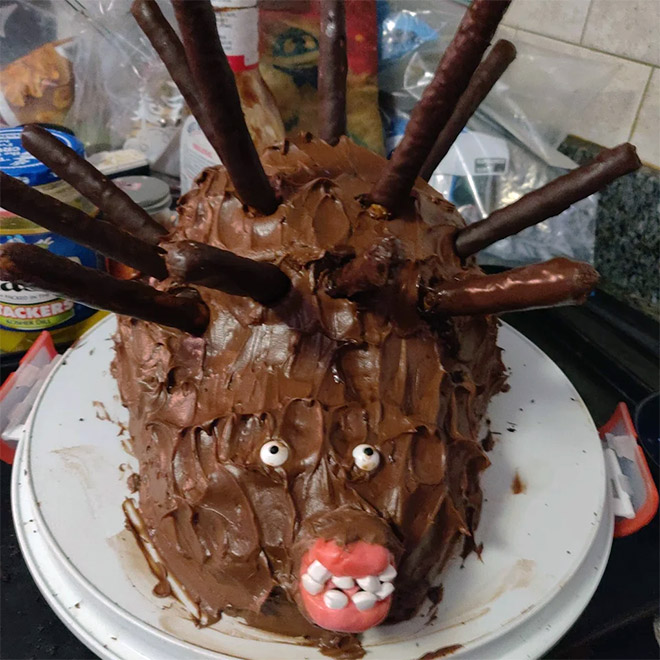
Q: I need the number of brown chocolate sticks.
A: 12